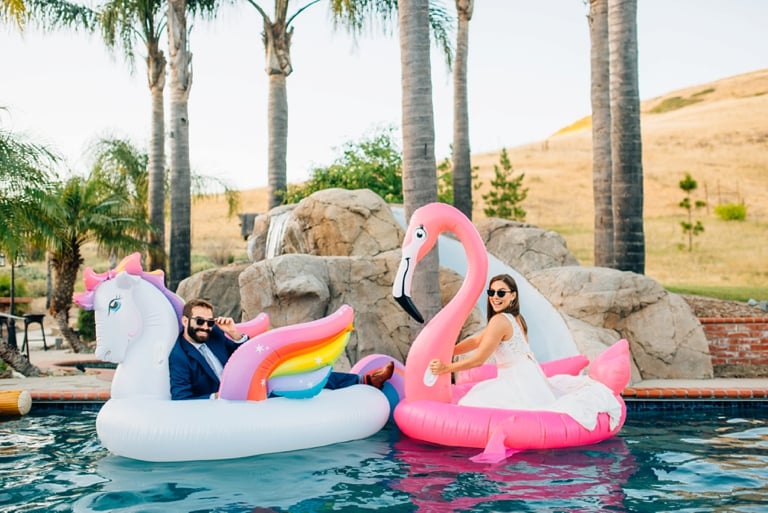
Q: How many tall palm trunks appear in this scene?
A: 7